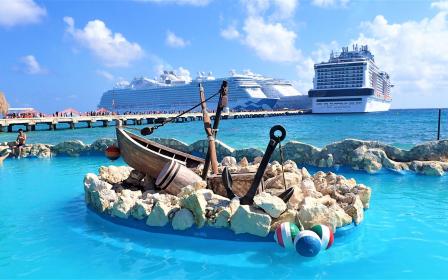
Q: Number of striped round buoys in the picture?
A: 3